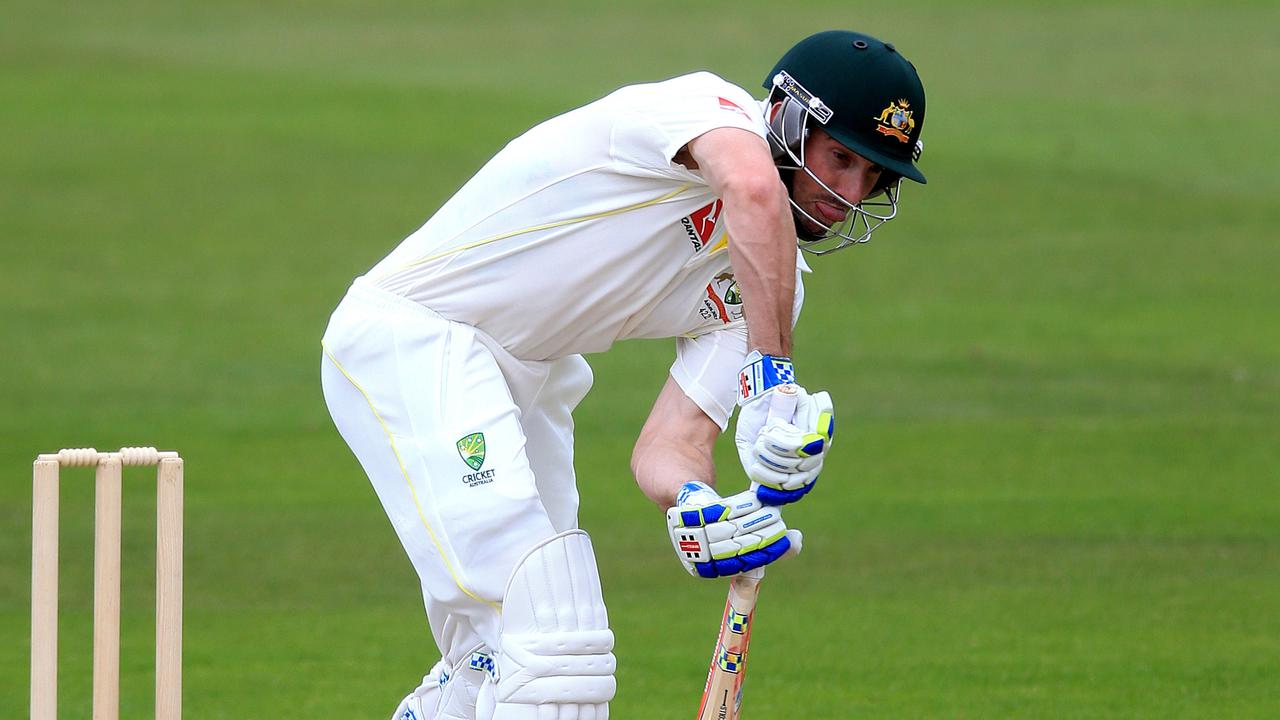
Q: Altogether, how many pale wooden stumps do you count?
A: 3